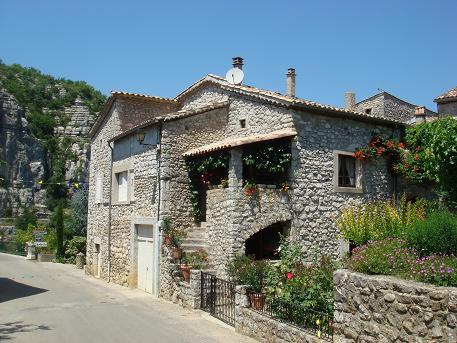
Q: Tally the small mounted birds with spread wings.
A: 0